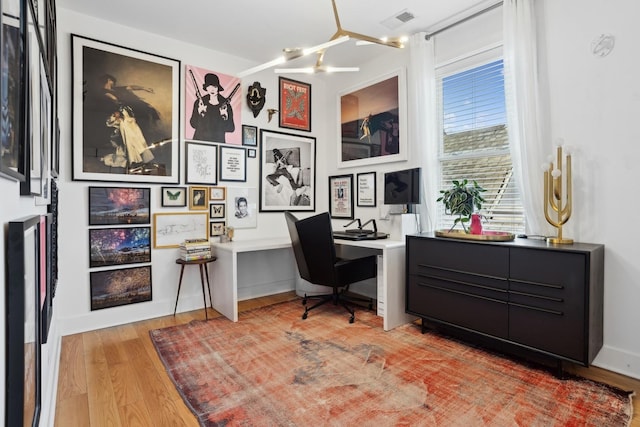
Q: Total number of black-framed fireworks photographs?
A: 3